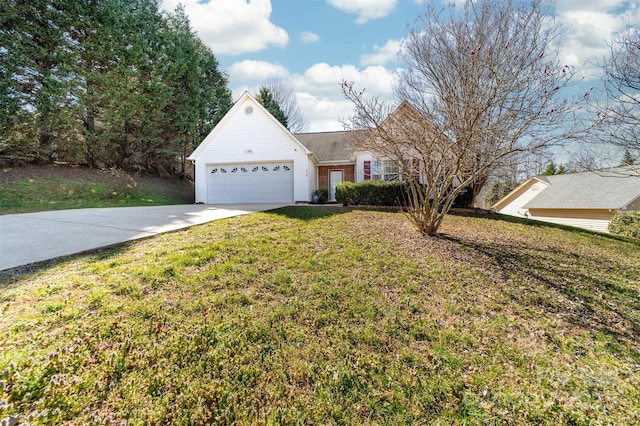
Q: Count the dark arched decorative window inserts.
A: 8